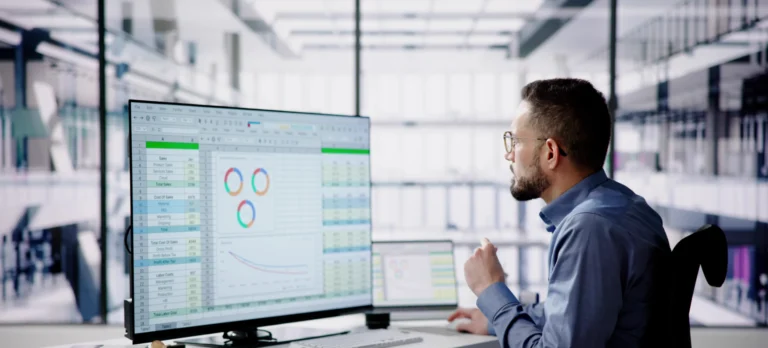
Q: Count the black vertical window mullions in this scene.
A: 3